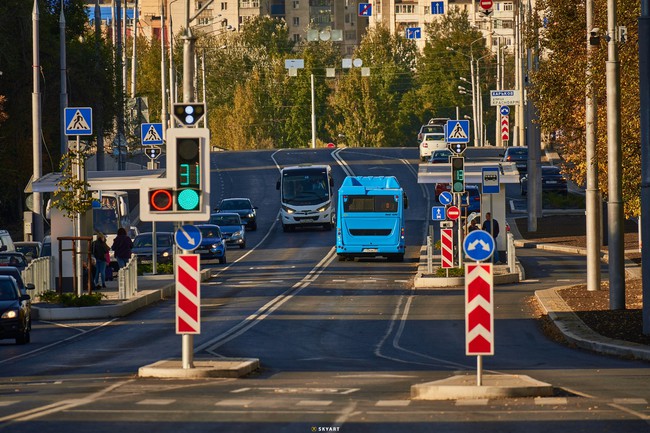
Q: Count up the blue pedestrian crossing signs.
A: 3